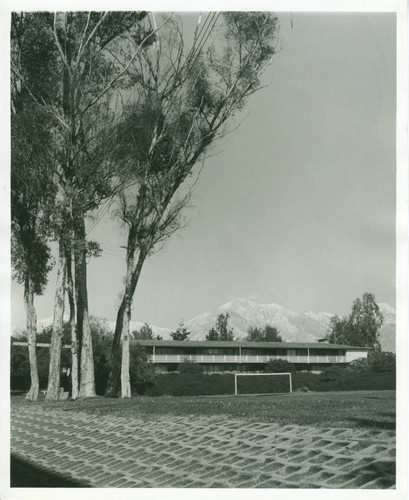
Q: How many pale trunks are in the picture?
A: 5